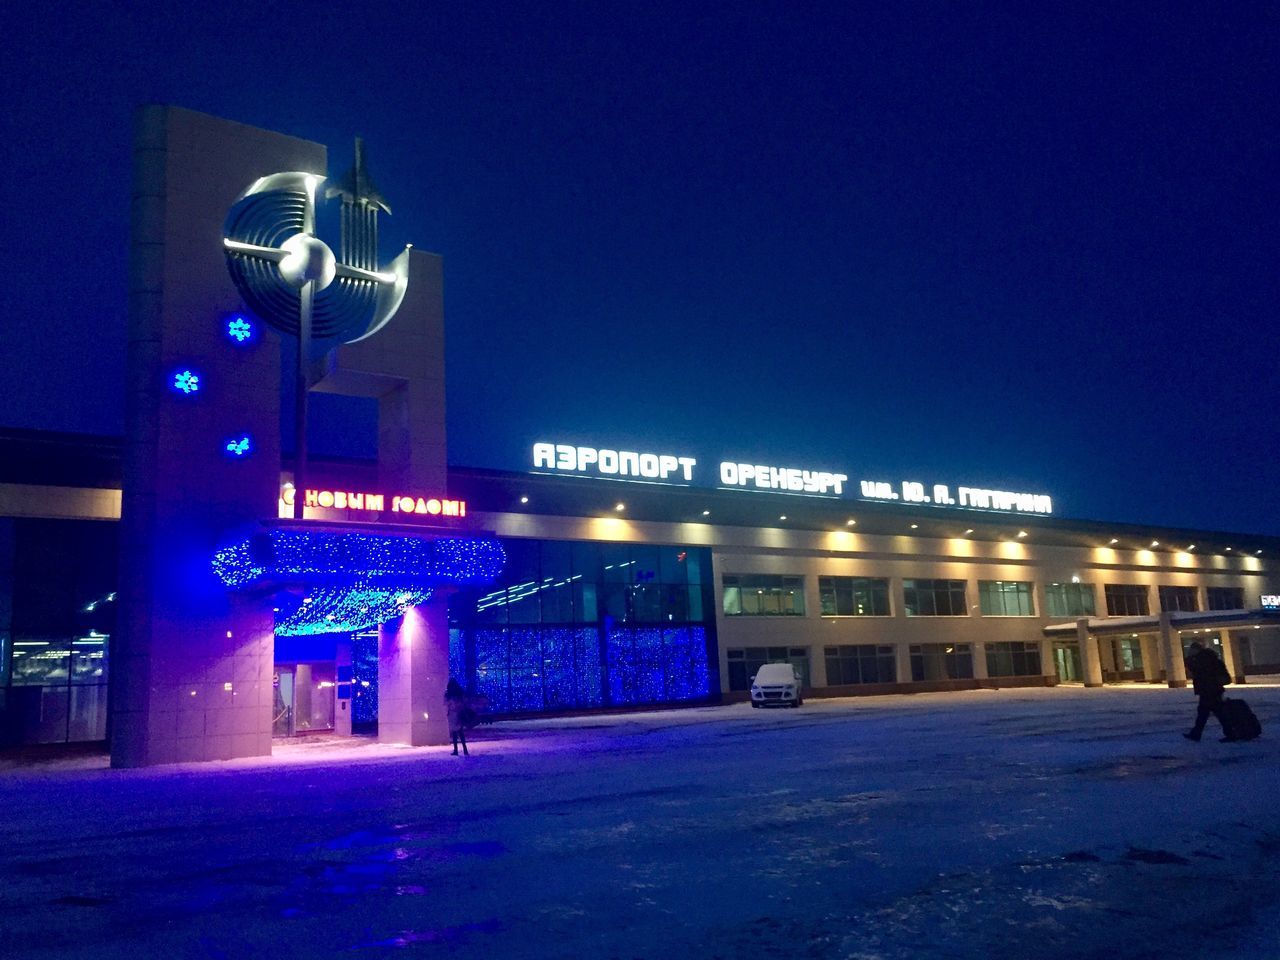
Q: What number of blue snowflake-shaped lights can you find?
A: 3